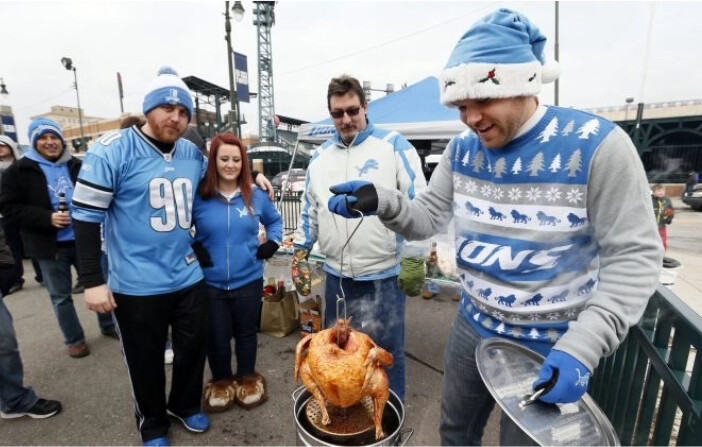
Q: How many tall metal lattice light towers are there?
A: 1